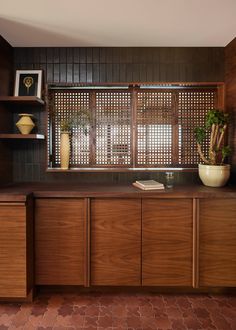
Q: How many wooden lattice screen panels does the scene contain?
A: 4